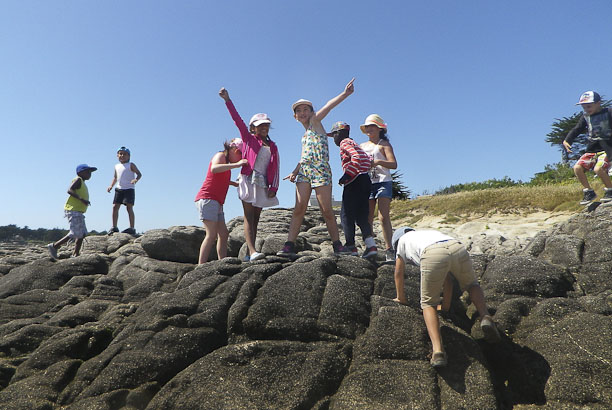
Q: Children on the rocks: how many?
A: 9